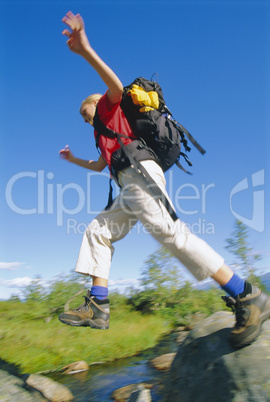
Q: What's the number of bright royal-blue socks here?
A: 2